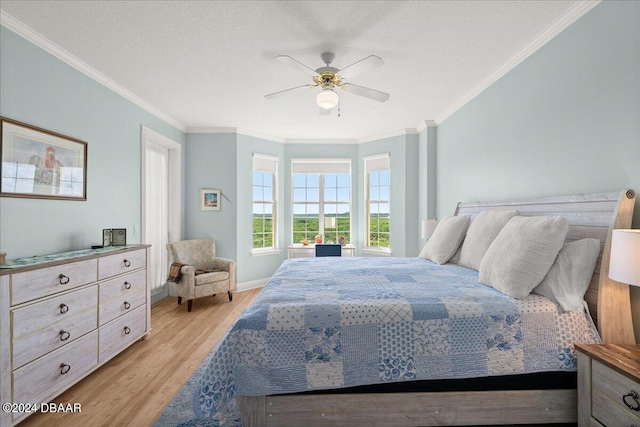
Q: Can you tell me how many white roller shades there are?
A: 3